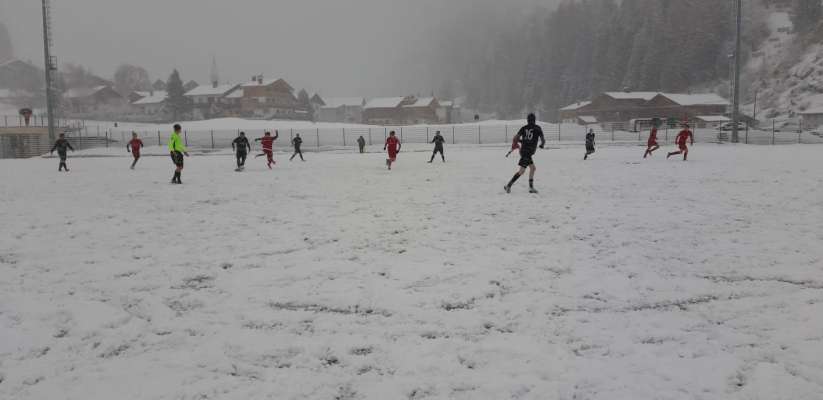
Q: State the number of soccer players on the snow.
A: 12